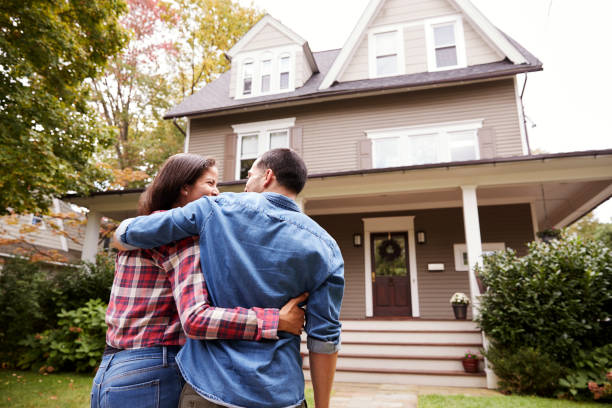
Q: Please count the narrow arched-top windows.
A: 3